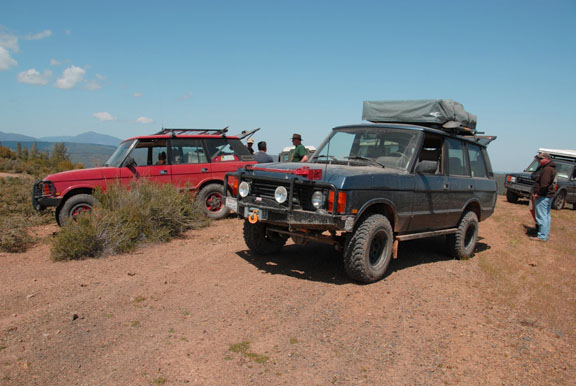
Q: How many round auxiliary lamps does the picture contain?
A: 2